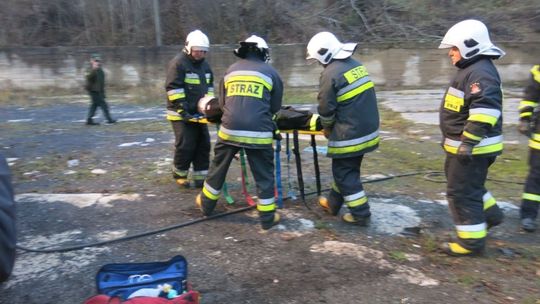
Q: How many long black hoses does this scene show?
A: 1